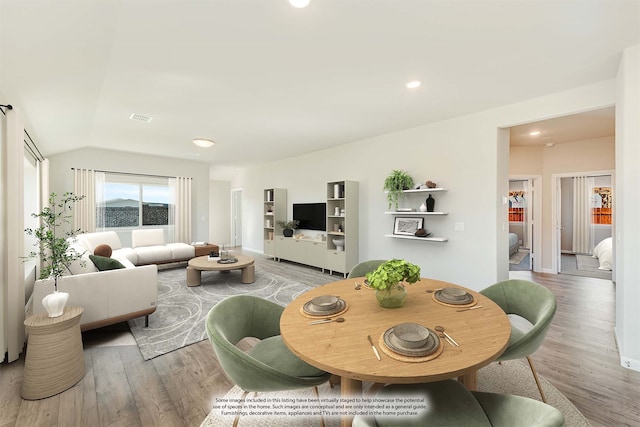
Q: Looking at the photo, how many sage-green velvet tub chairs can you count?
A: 4